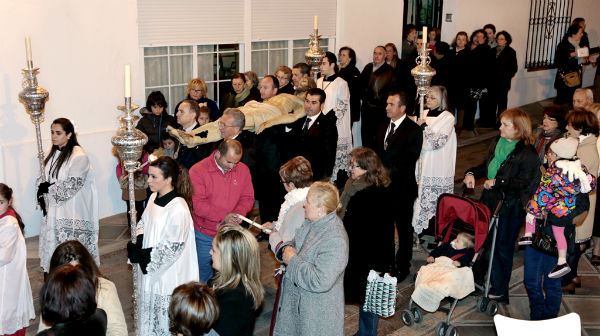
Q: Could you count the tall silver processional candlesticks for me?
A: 4